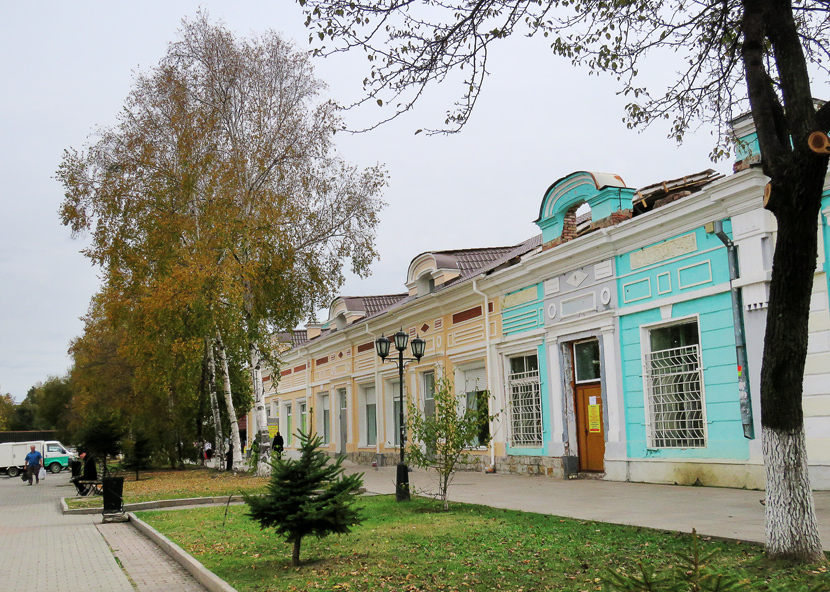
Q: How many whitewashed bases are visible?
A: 1